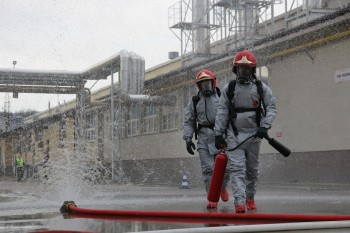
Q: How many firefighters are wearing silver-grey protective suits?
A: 2